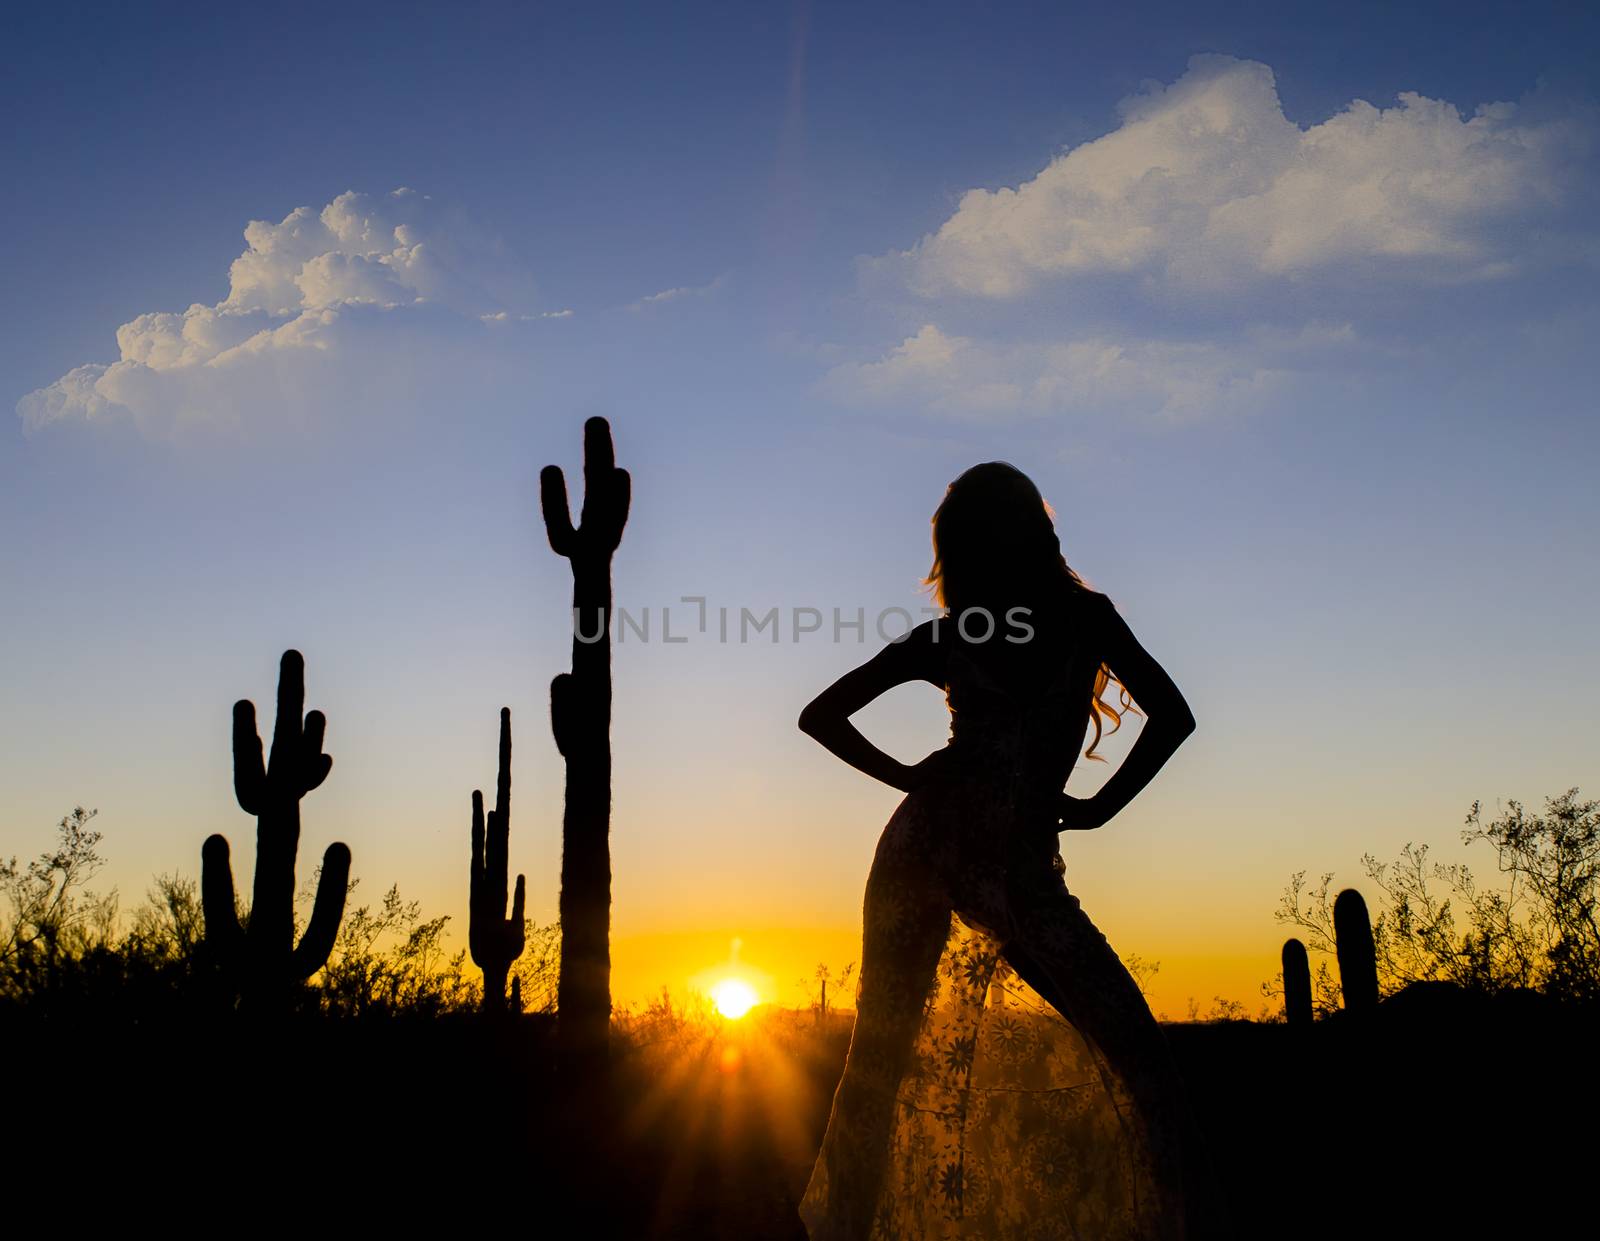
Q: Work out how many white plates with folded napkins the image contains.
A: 0